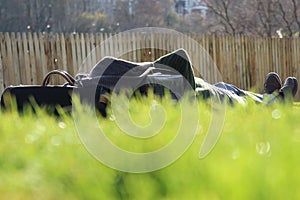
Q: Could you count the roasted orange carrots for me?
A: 0